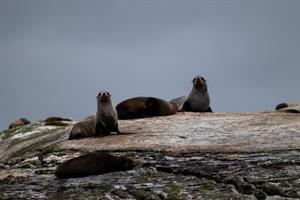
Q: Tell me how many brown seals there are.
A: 2